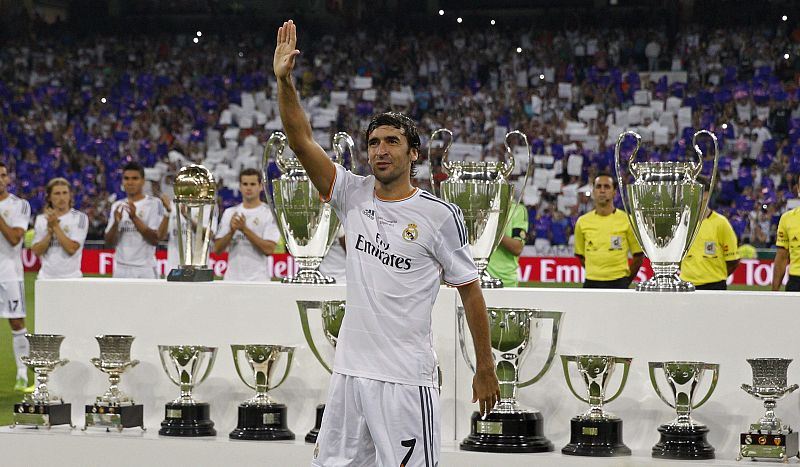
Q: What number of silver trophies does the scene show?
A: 12